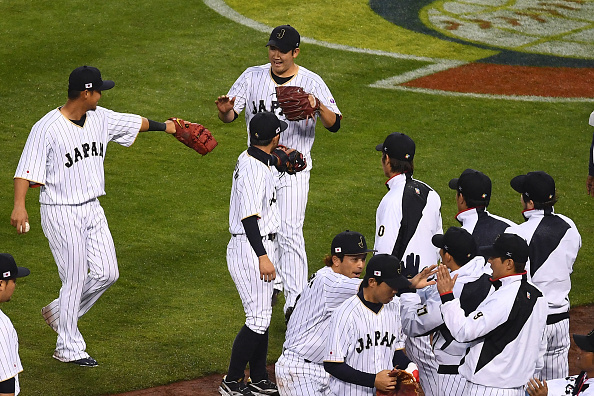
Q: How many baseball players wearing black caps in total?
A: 12